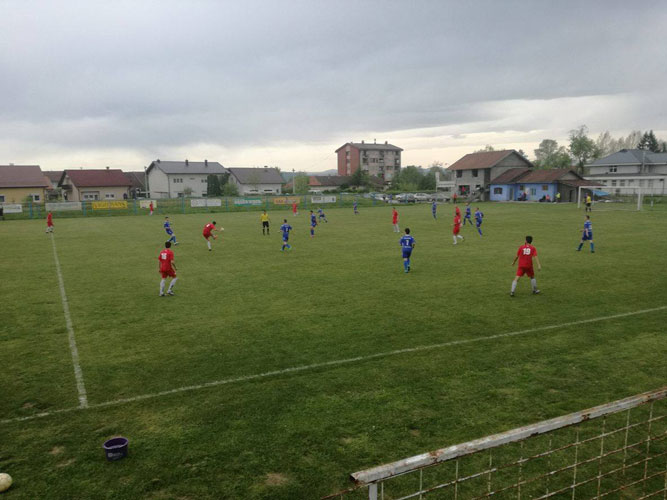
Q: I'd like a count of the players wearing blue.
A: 10